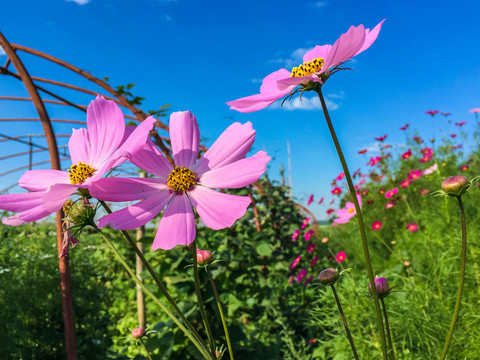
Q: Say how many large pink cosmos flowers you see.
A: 3